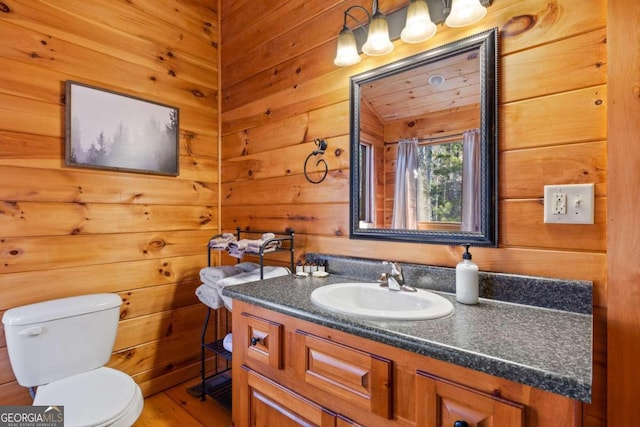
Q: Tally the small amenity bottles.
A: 4